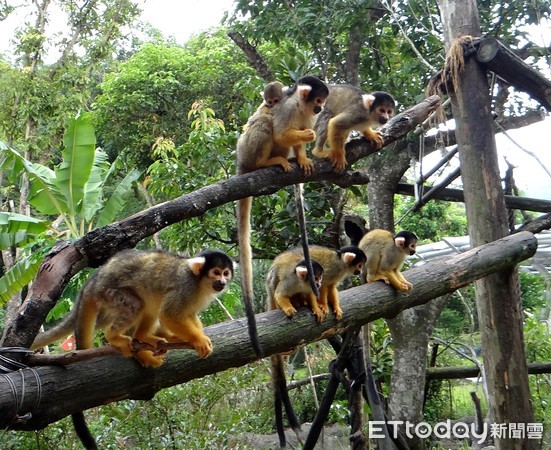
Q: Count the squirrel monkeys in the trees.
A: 7